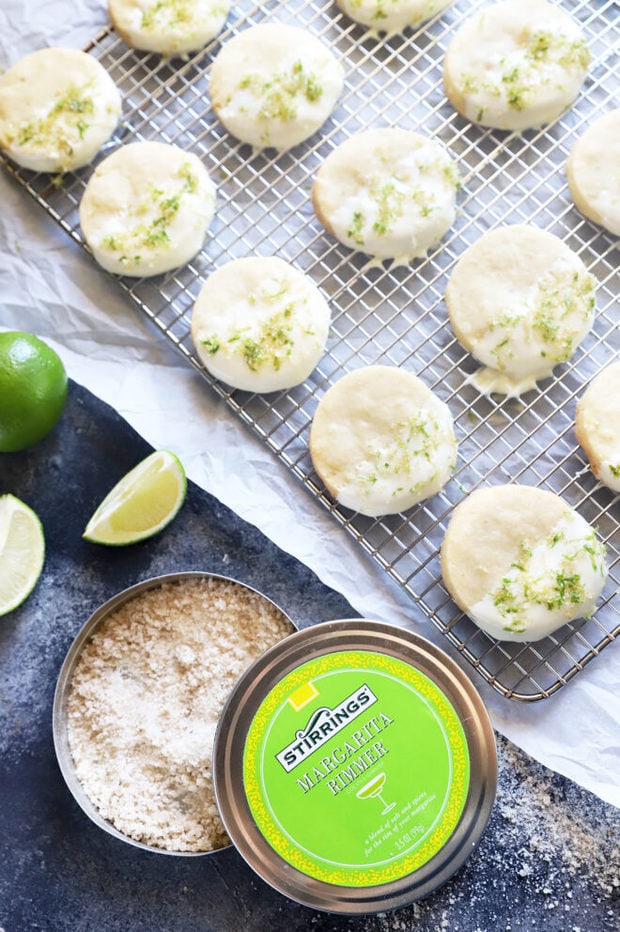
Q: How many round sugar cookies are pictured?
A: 13